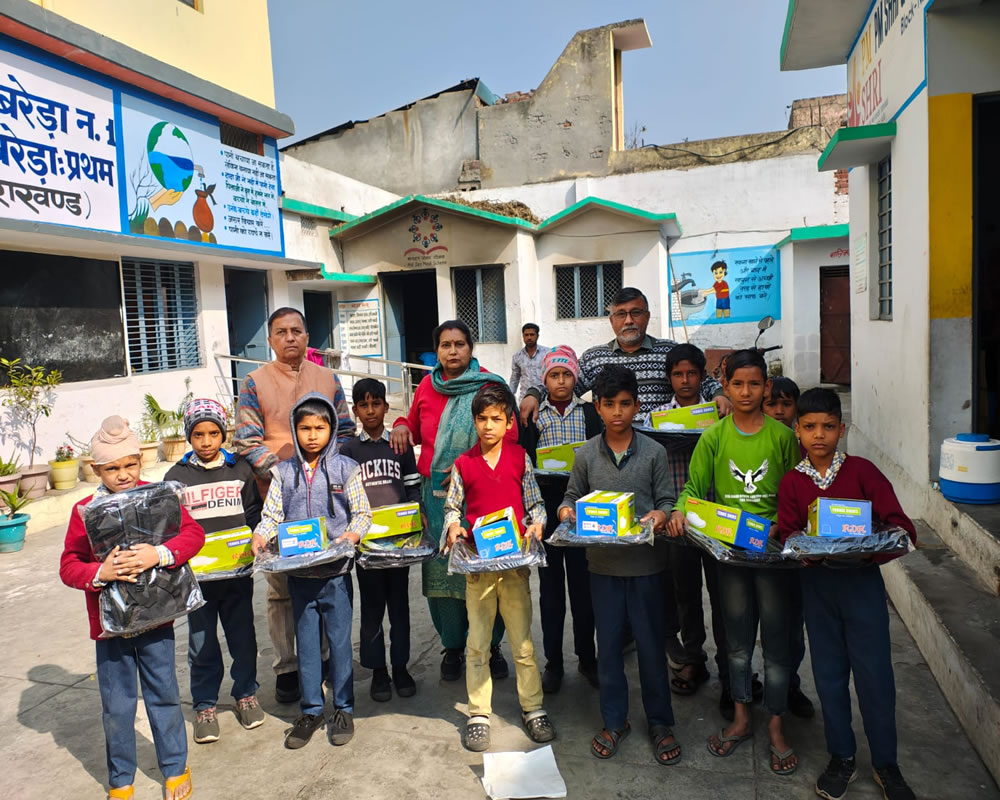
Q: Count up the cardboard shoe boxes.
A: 9